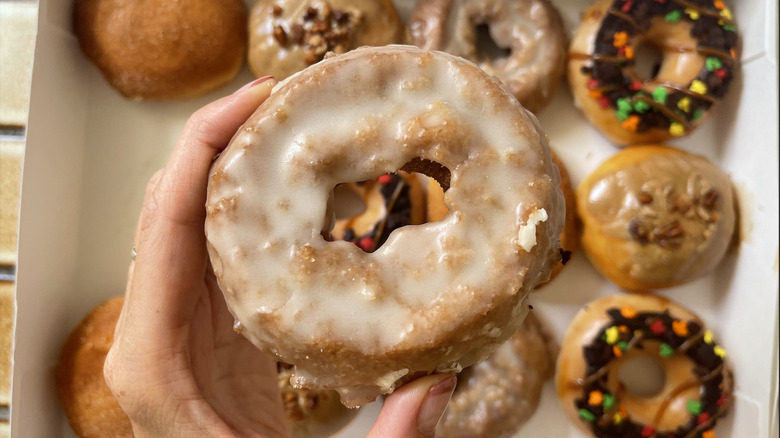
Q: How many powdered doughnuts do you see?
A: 0